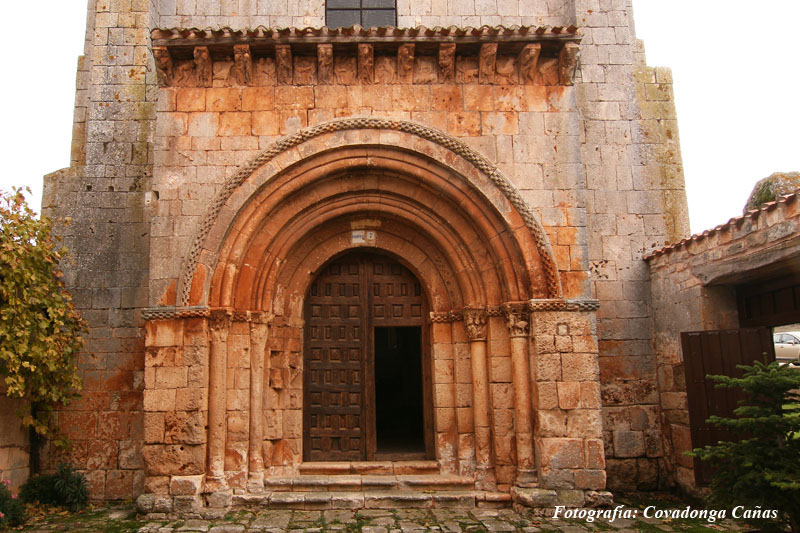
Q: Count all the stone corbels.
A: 11